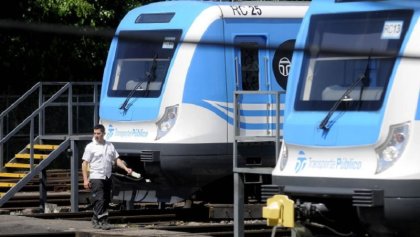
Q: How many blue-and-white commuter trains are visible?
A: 2